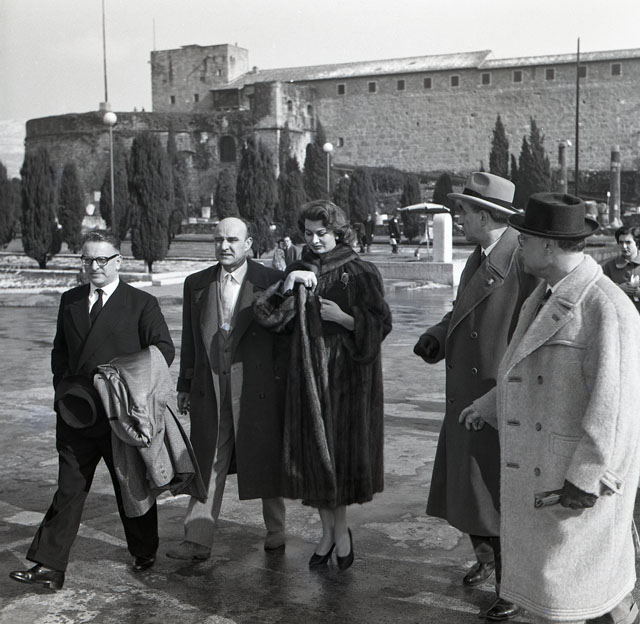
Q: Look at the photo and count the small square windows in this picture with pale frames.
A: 10